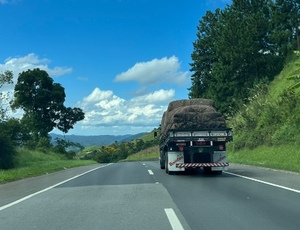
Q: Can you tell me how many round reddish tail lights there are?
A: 2